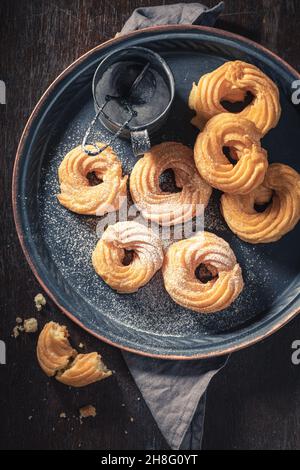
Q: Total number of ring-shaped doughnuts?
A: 7